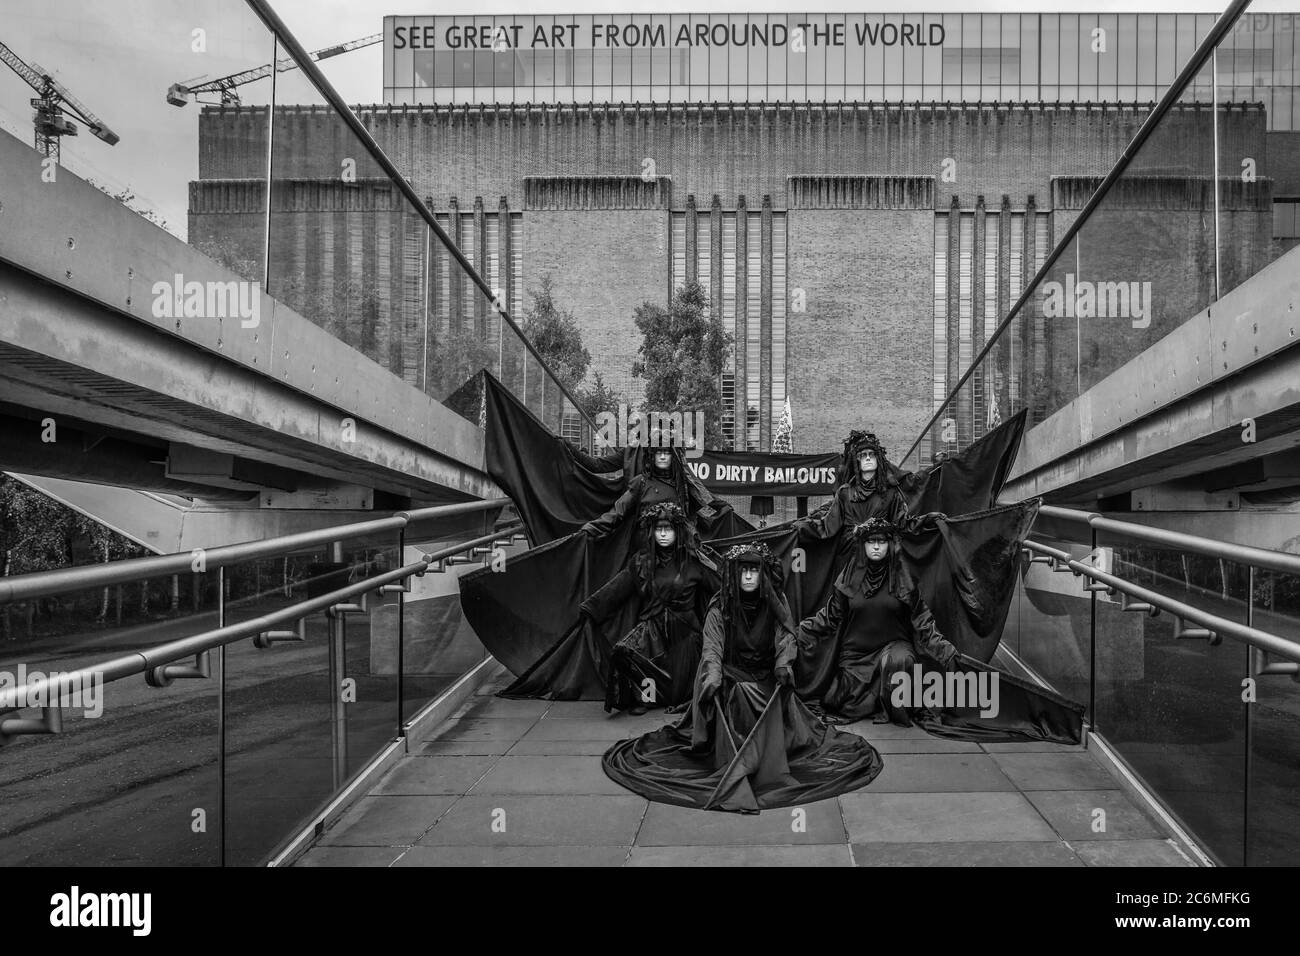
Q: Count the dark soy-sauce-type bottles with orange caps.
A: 0